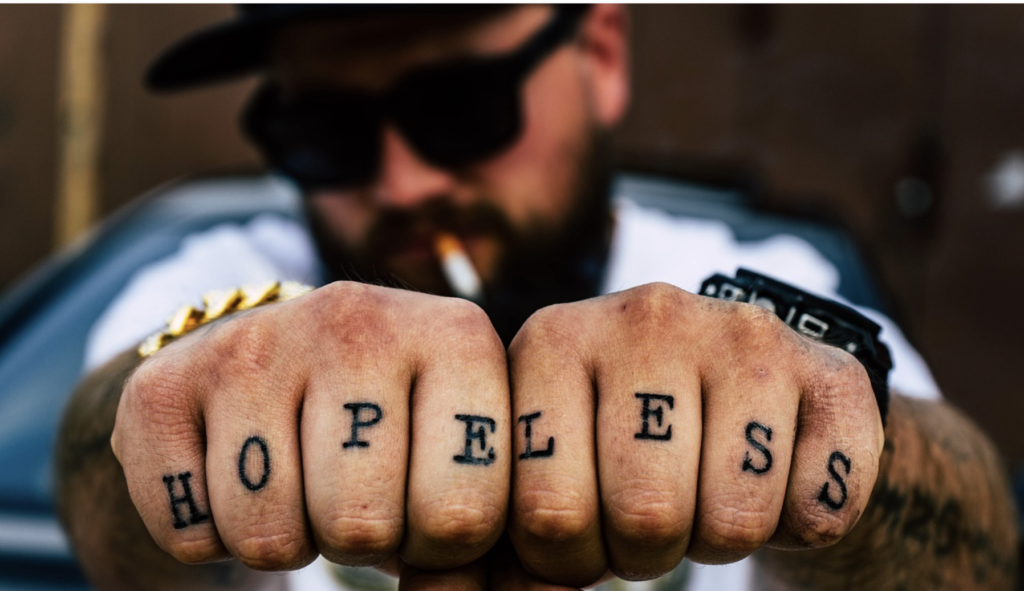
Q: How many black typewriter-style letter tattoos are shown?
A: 8